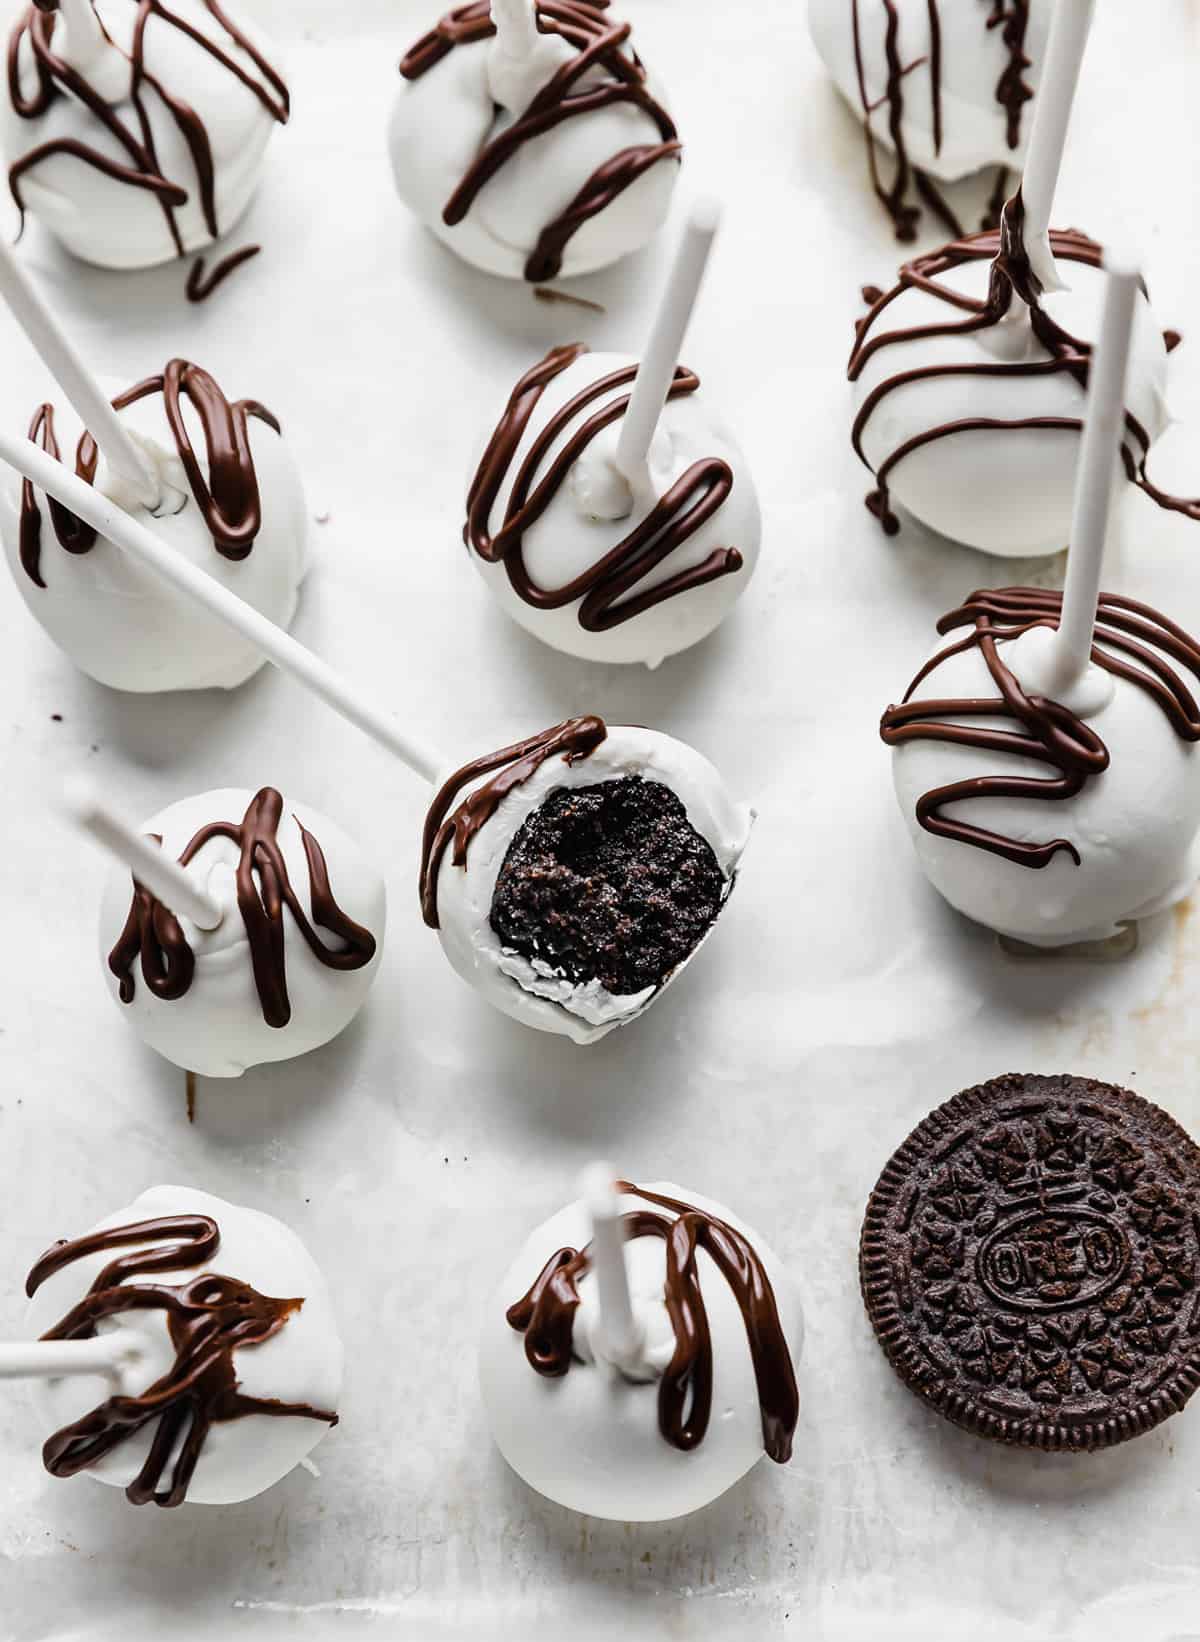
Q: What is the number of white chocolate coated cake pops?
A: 11